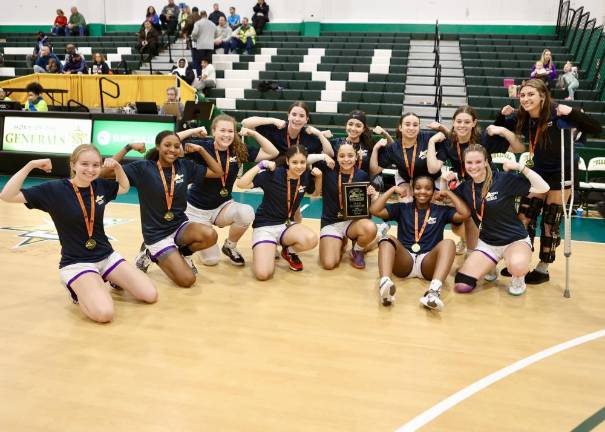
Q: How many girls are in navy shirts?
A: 12